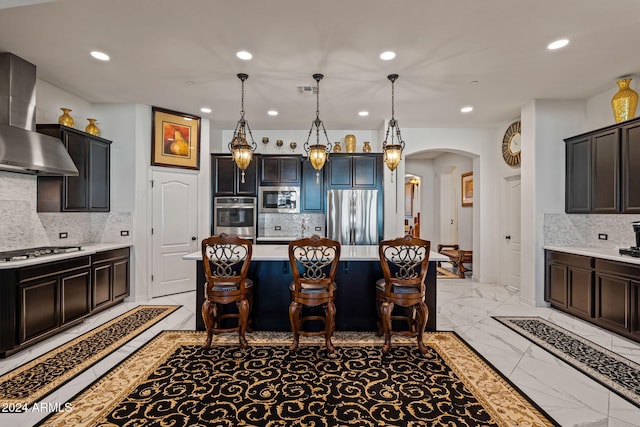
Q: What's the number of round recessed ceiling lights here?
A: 8